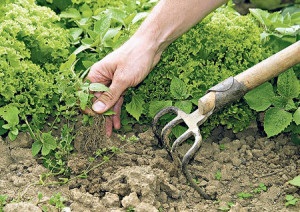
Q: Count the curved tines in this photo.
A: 4